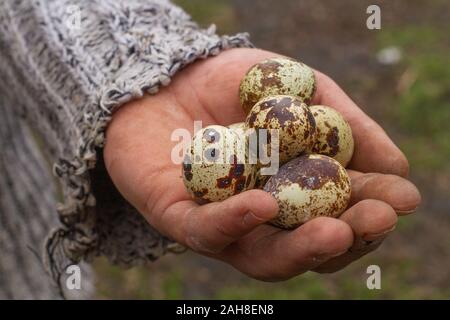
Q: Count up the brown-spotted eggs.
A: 6